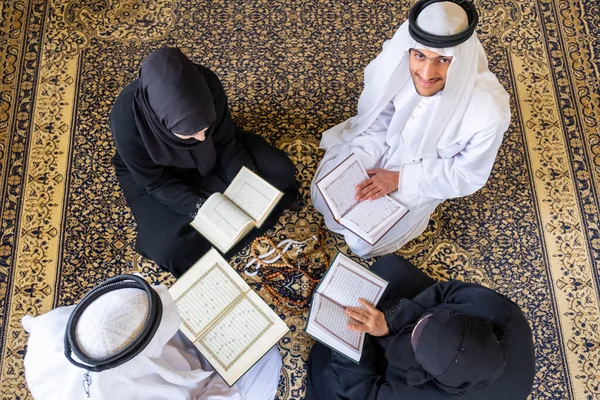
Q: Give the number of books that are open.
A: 4